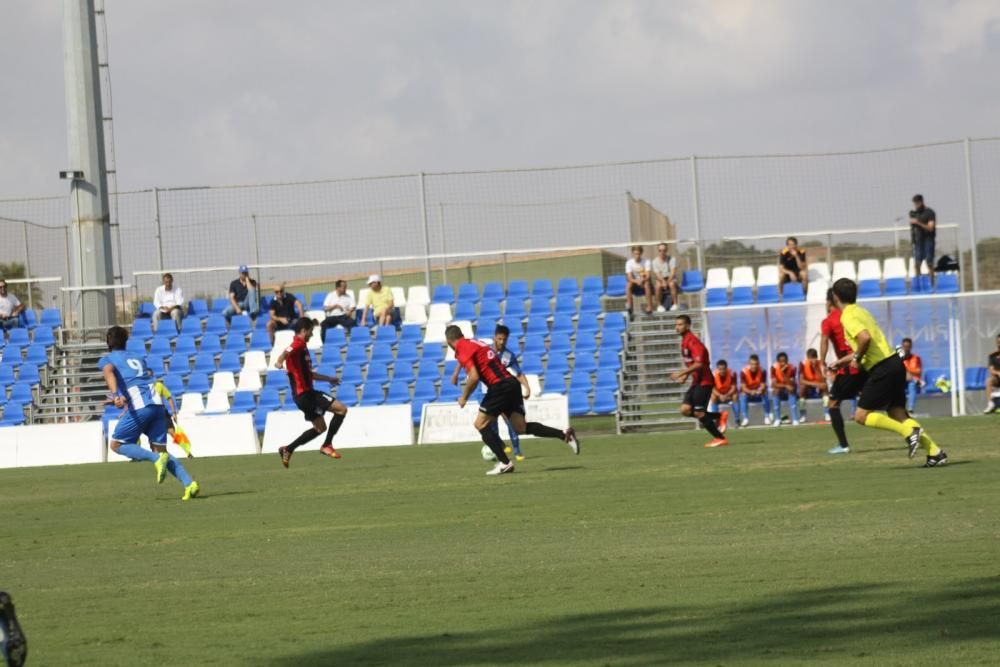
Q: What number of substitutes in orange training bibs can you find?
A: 5